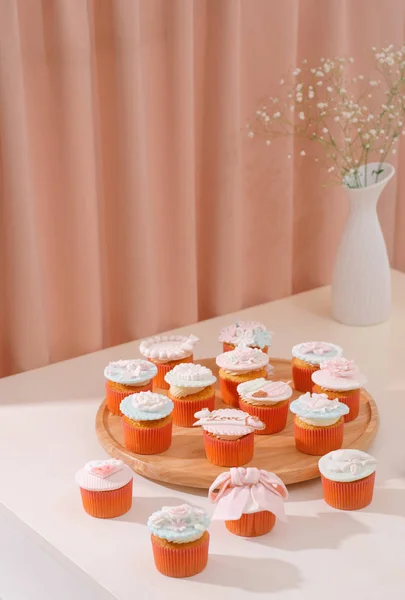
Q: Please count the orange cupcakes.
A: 15